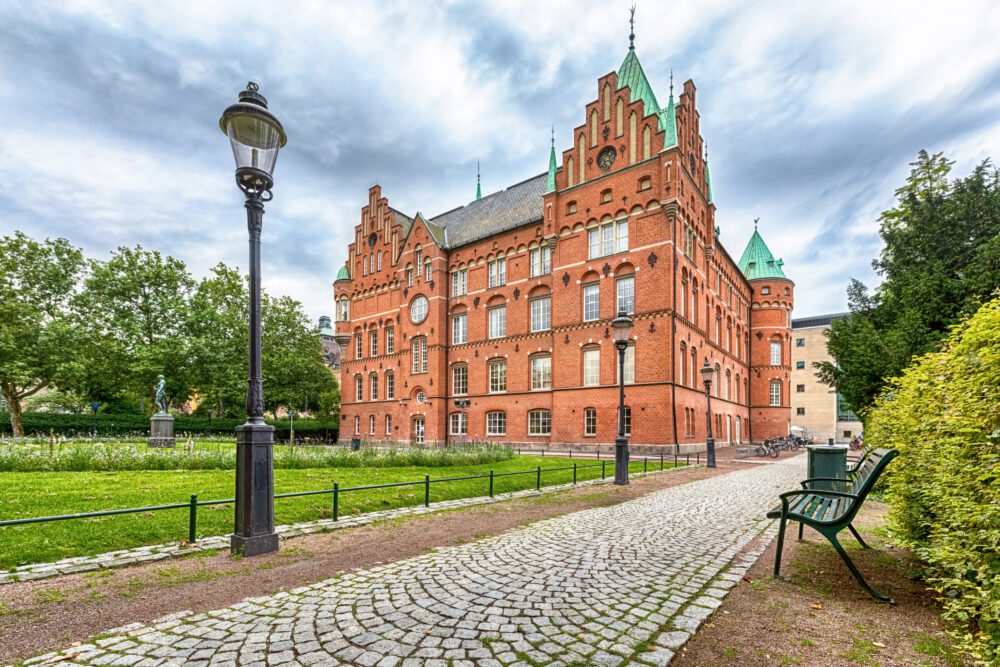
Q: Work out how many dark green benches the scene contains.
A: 2